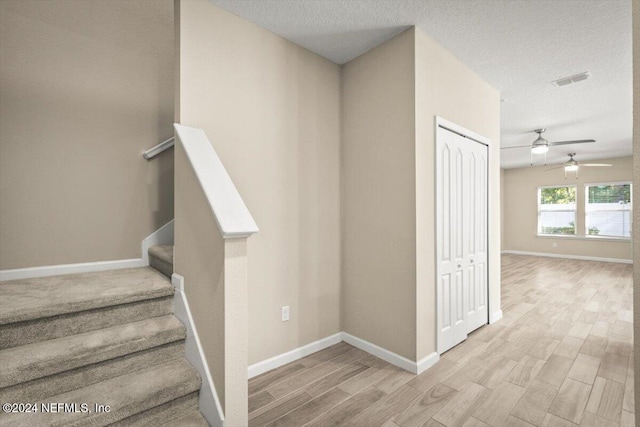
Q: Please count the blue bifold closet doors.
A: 0